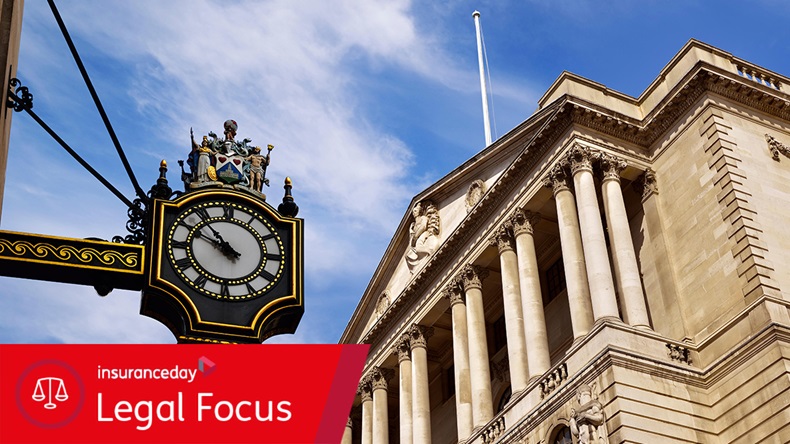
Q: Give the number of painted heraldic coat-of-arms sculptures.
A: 1